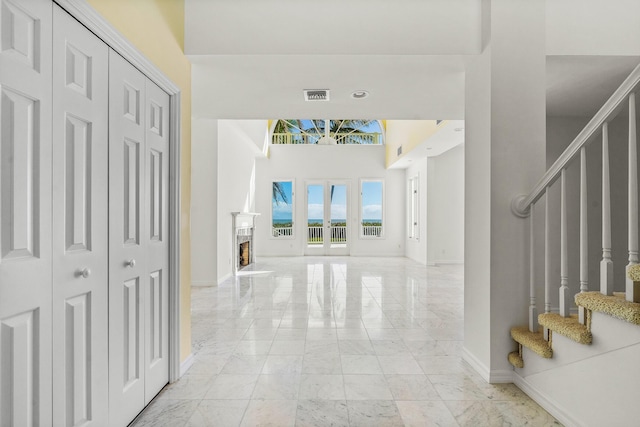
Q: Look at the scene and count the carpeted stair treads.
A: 5